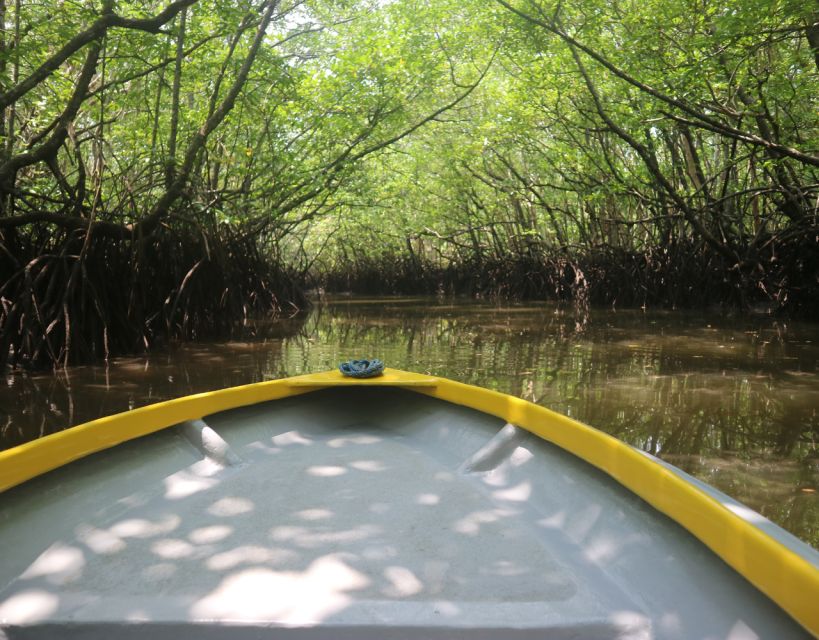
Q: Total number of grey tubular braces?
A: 2